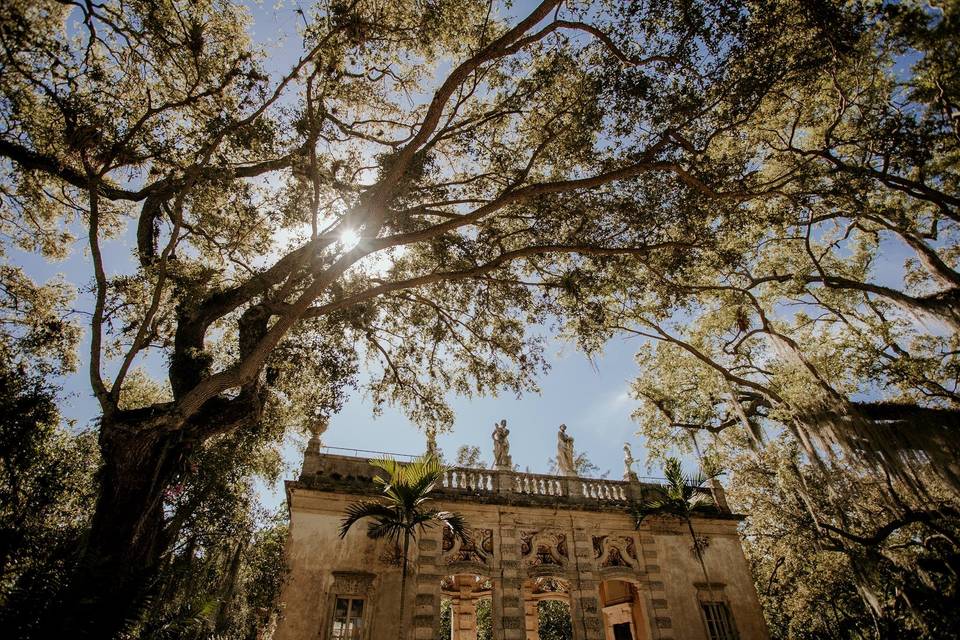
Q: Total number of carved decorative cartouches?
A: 3